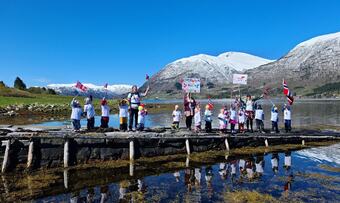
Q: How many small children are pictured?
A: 15